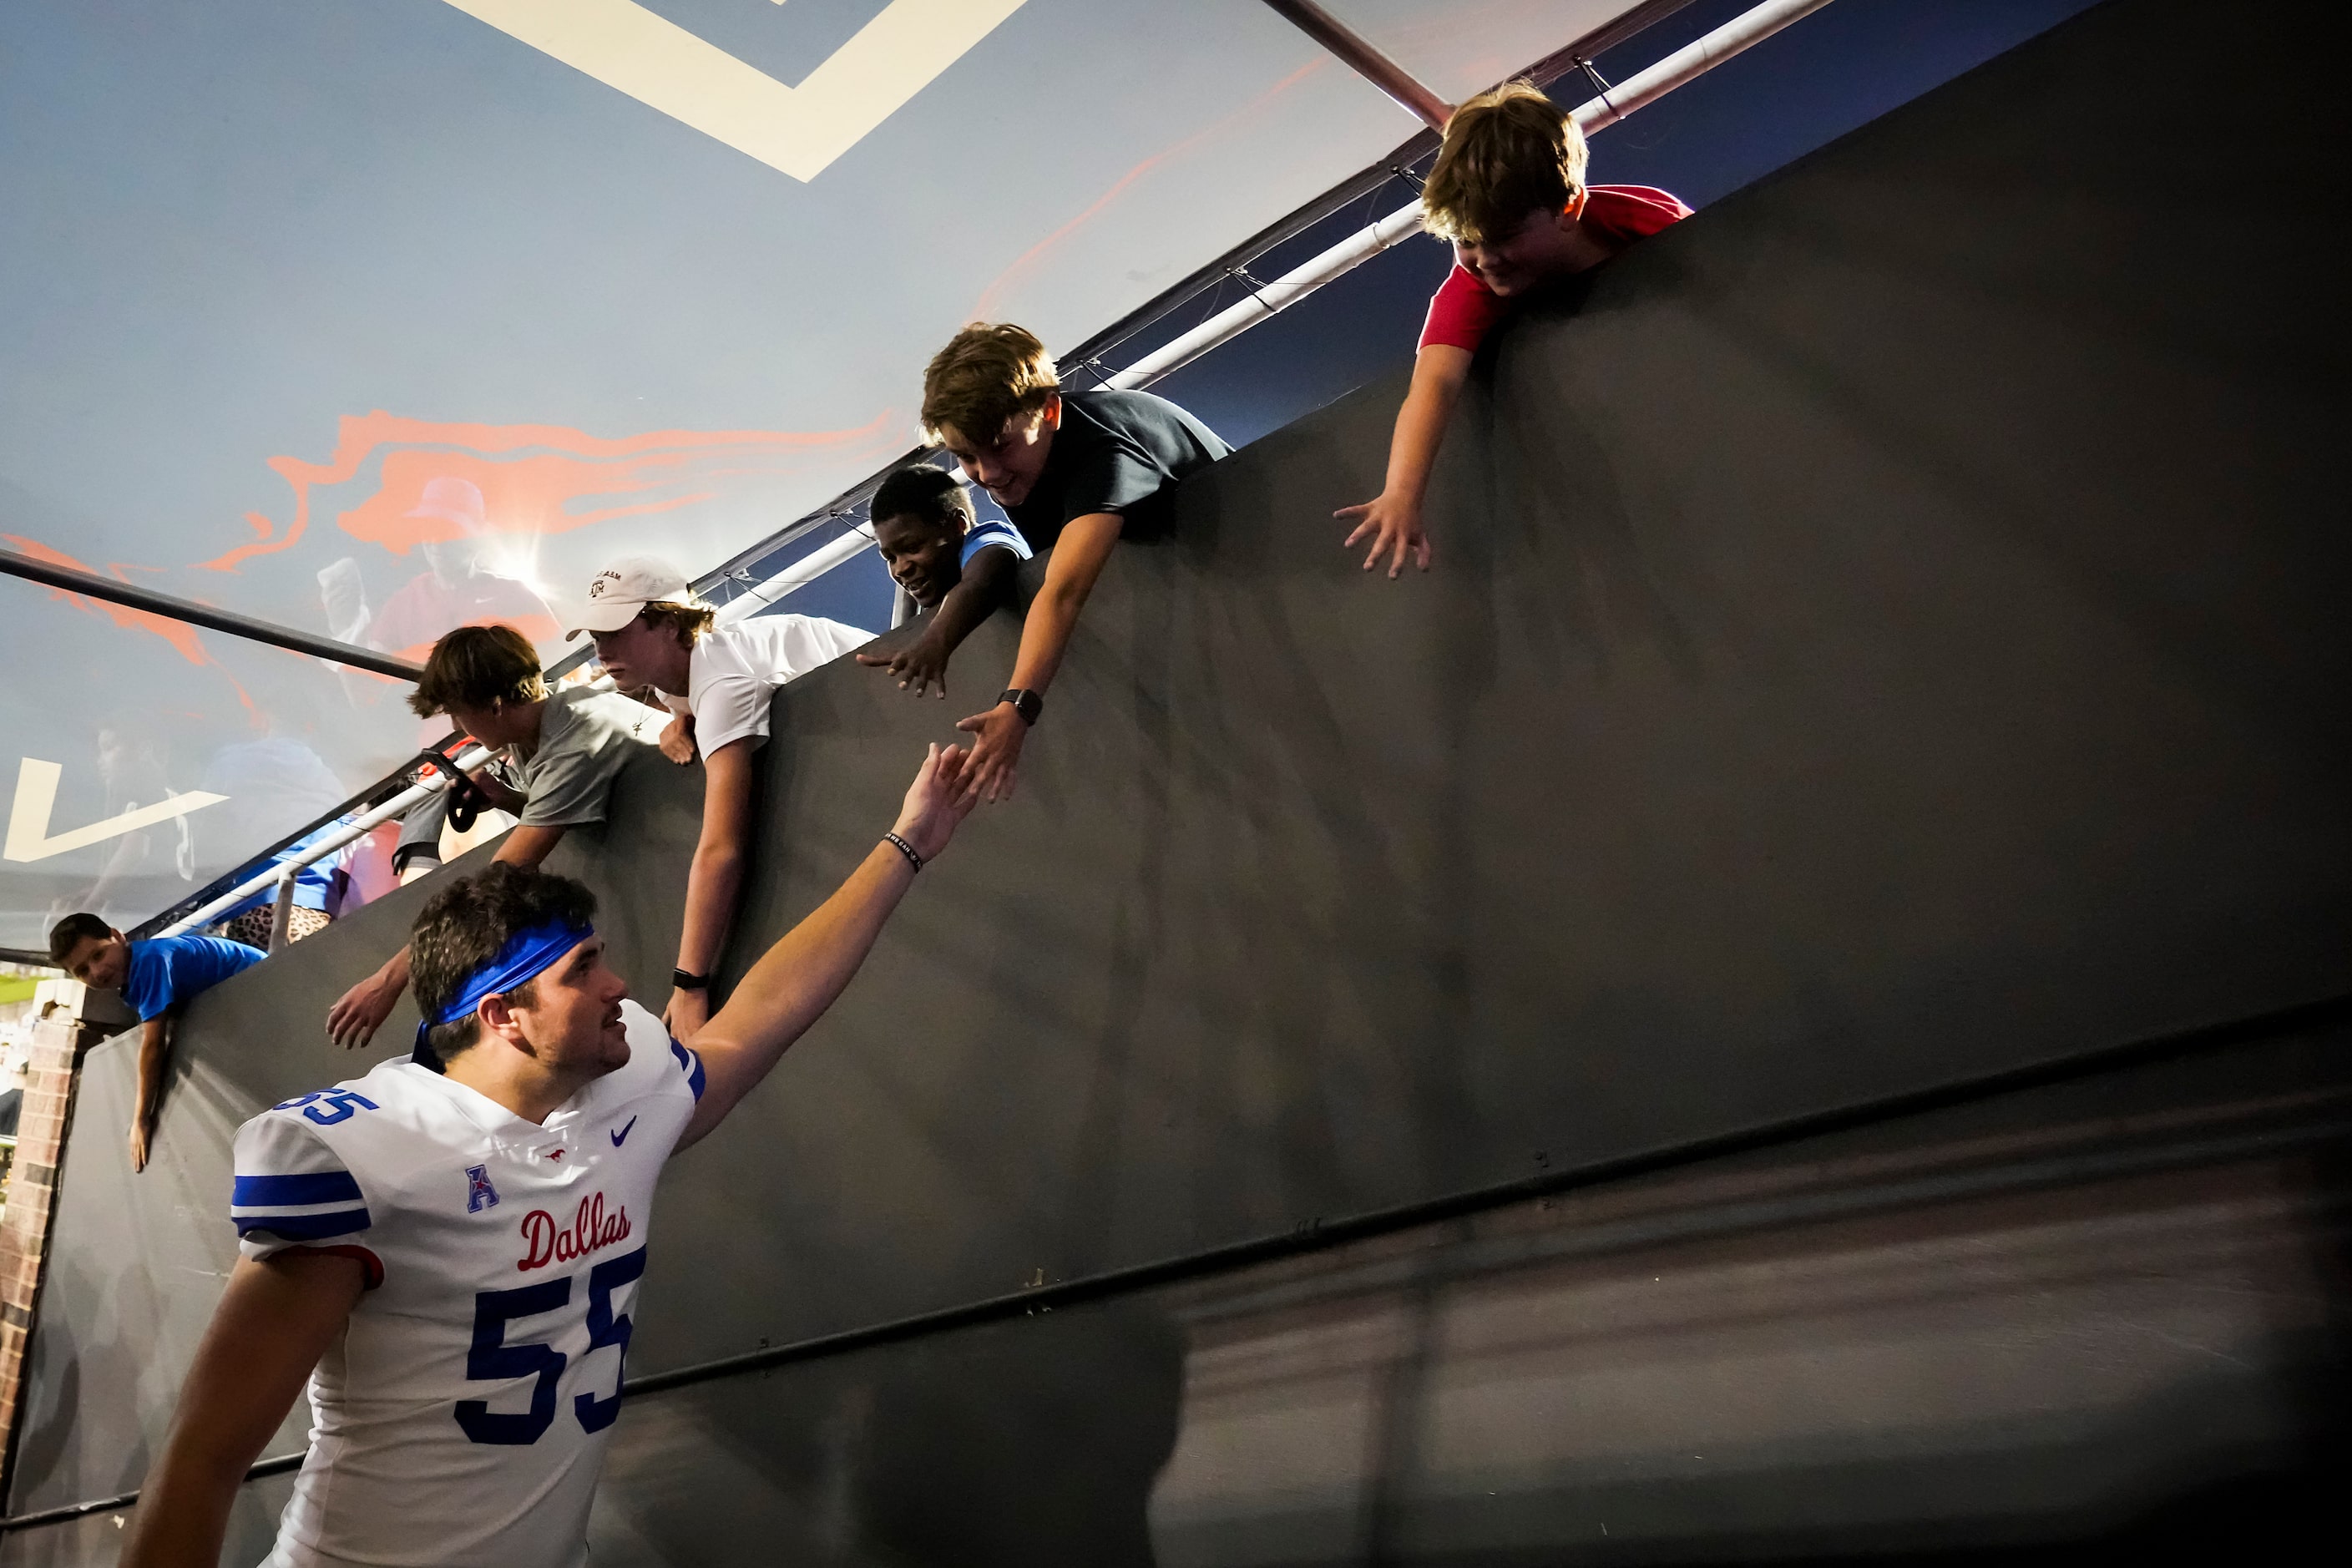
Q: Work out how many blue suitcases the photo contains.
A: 0